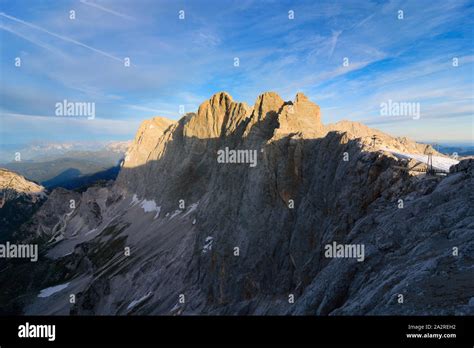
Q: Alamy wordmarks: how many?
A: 6